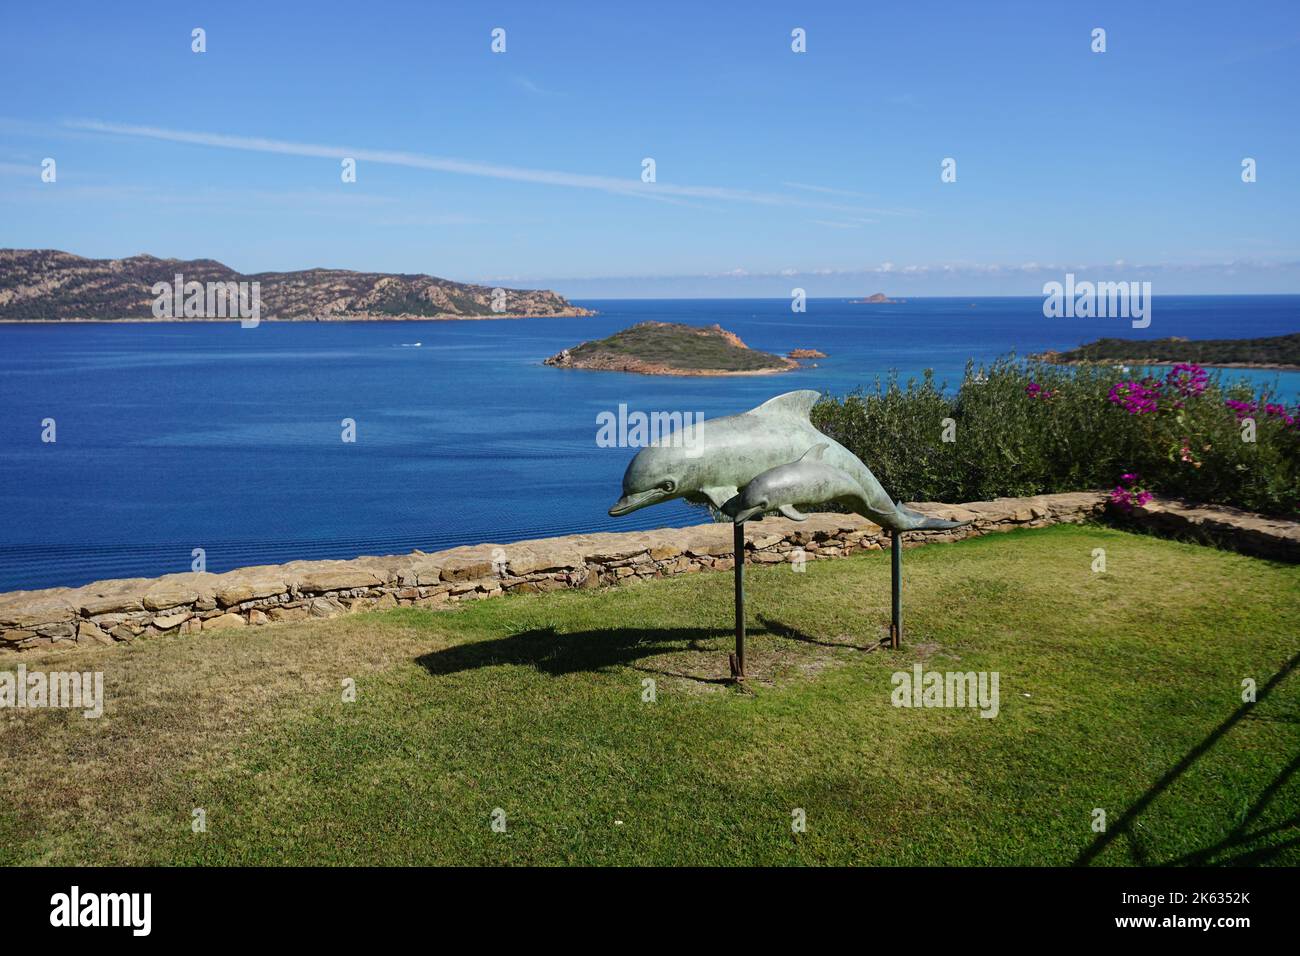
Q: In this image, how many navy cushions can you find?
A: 0